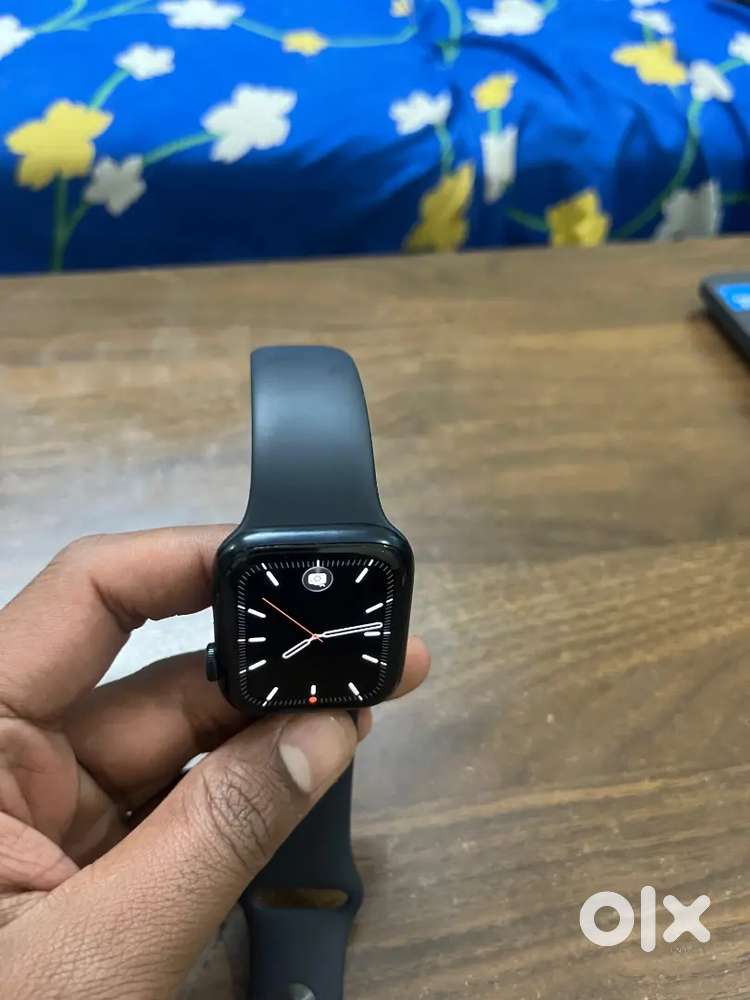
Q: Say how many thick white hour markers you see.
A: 11